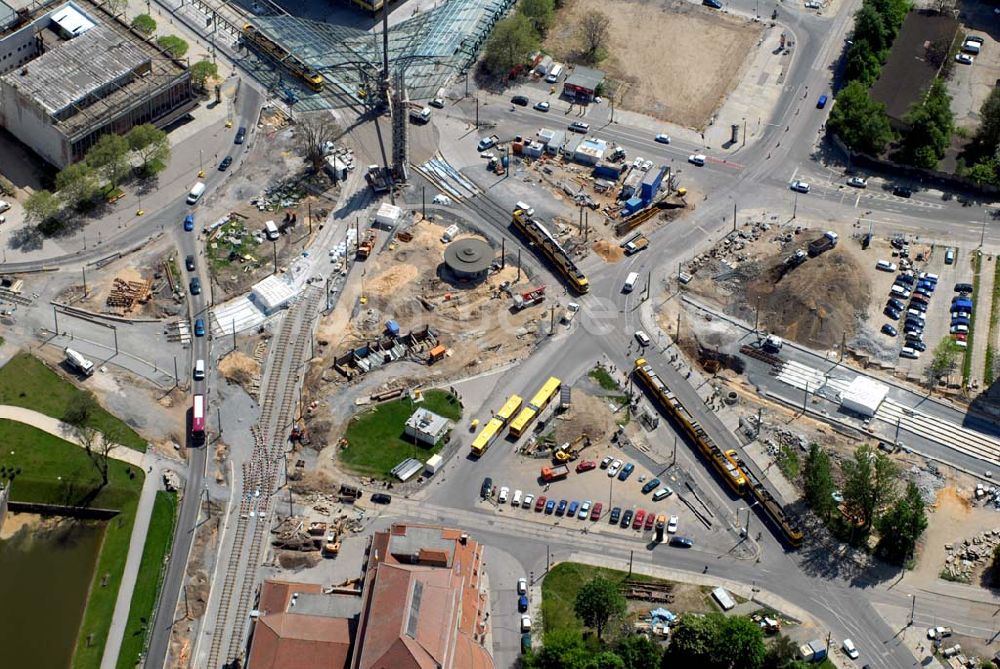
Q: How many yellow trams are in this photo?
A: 4